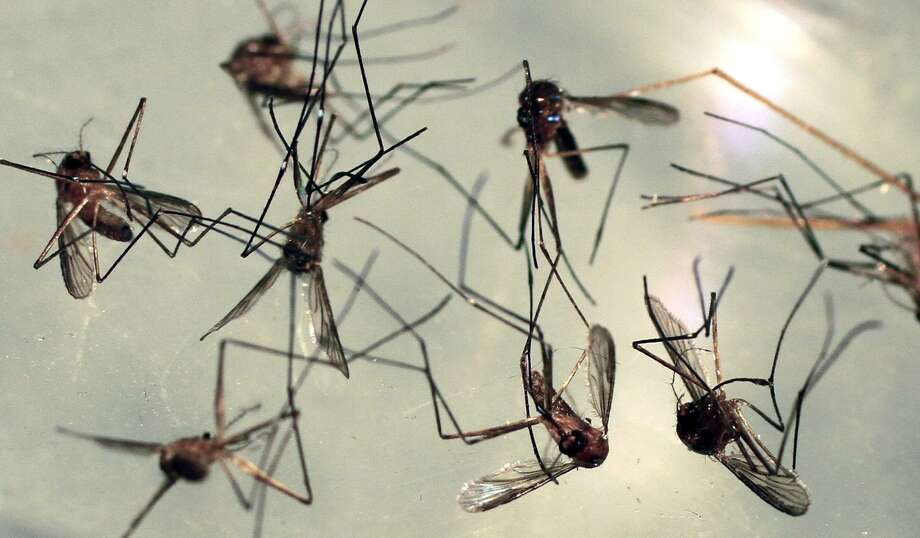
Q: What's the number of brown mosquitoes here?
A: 8